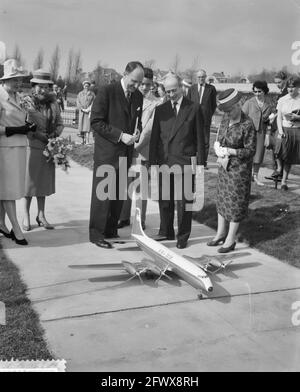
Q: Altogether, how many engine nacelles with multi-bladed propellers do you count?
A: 4